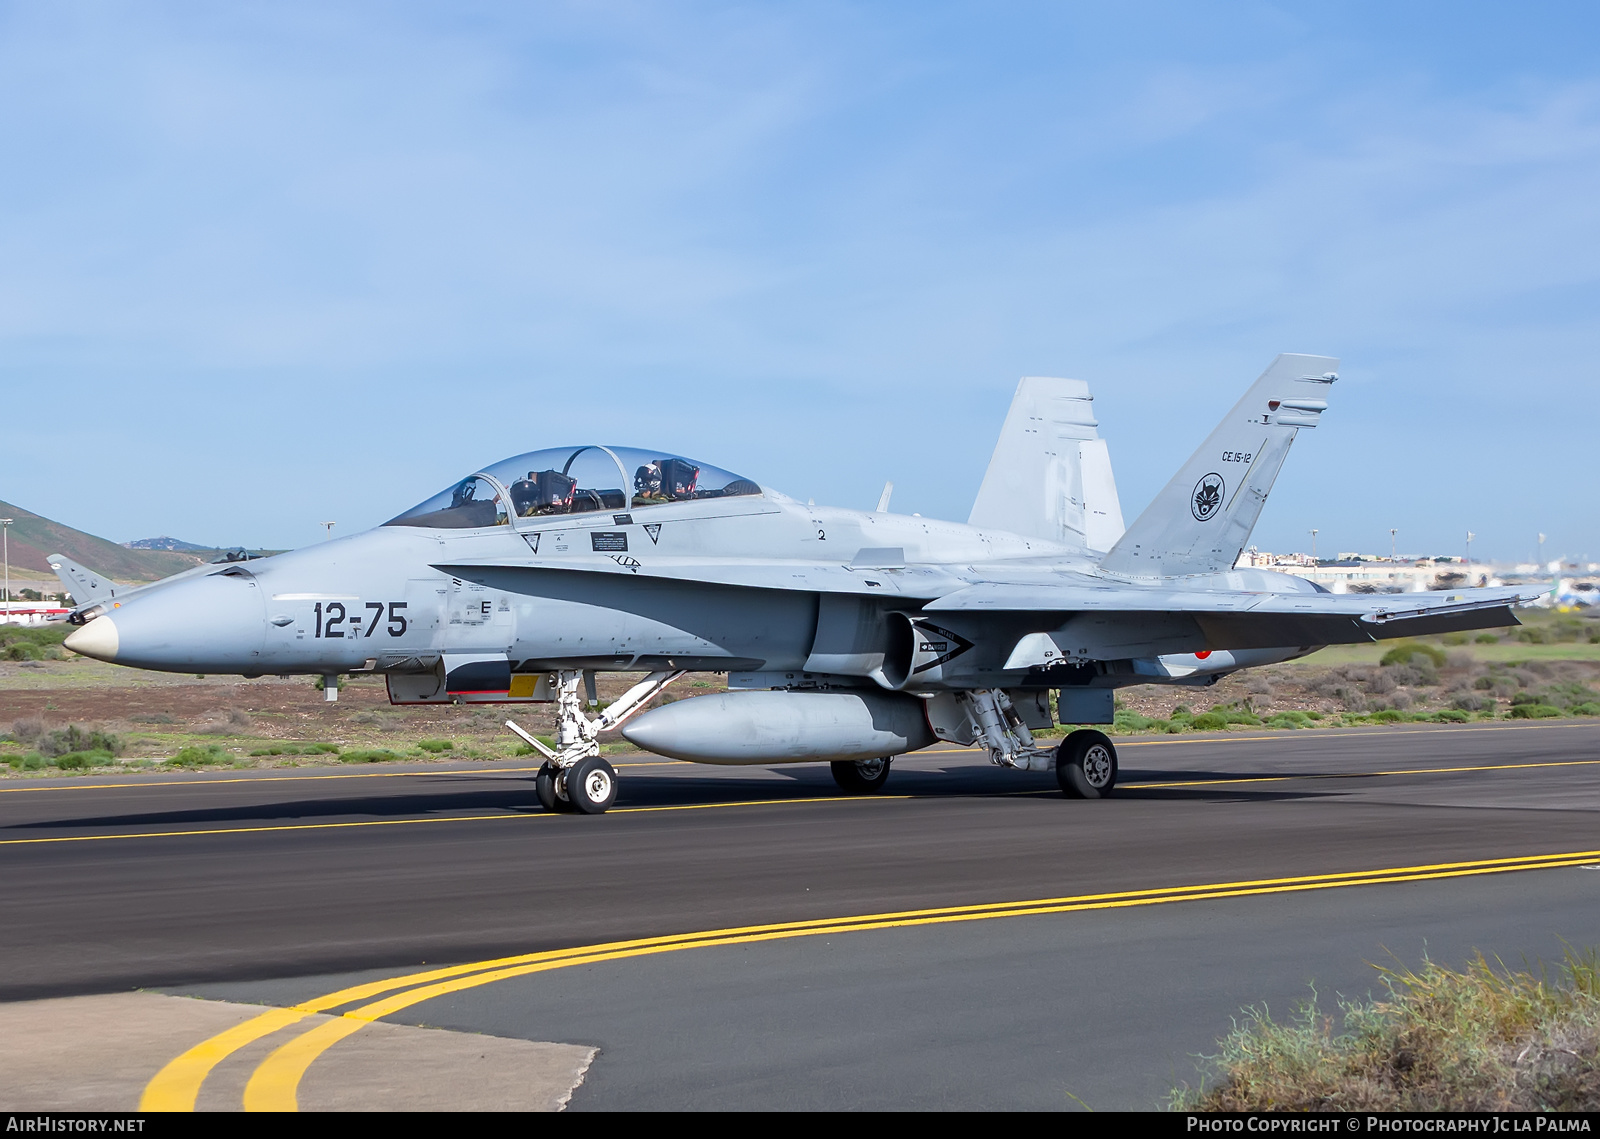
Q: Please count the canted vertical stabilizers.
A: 2